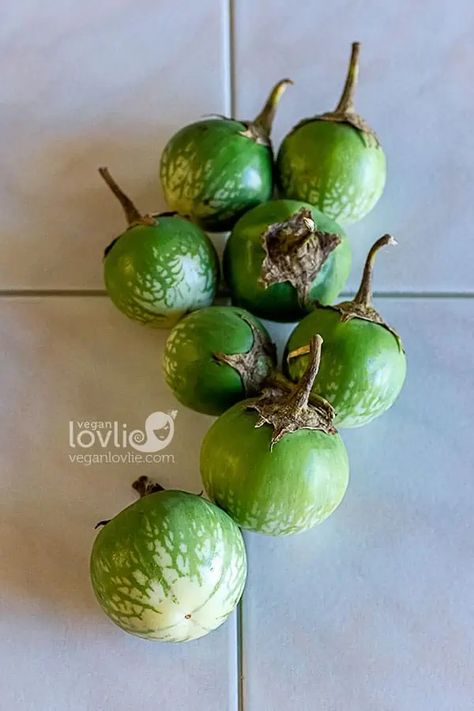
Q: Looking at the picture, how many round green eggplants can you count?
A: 8